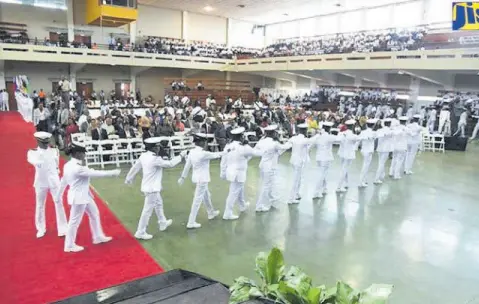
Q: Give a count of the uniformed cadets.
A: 13